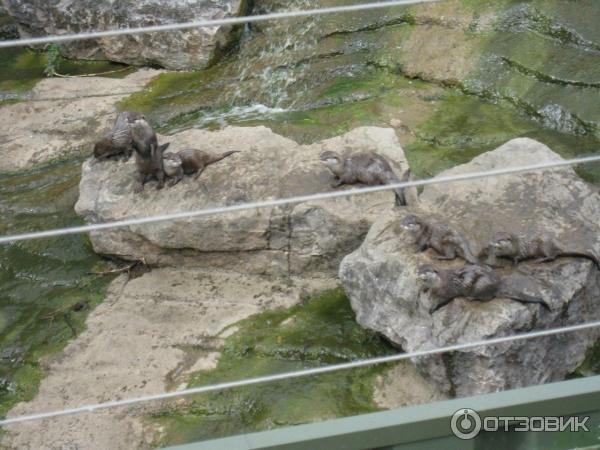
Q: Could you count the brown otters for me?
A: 7